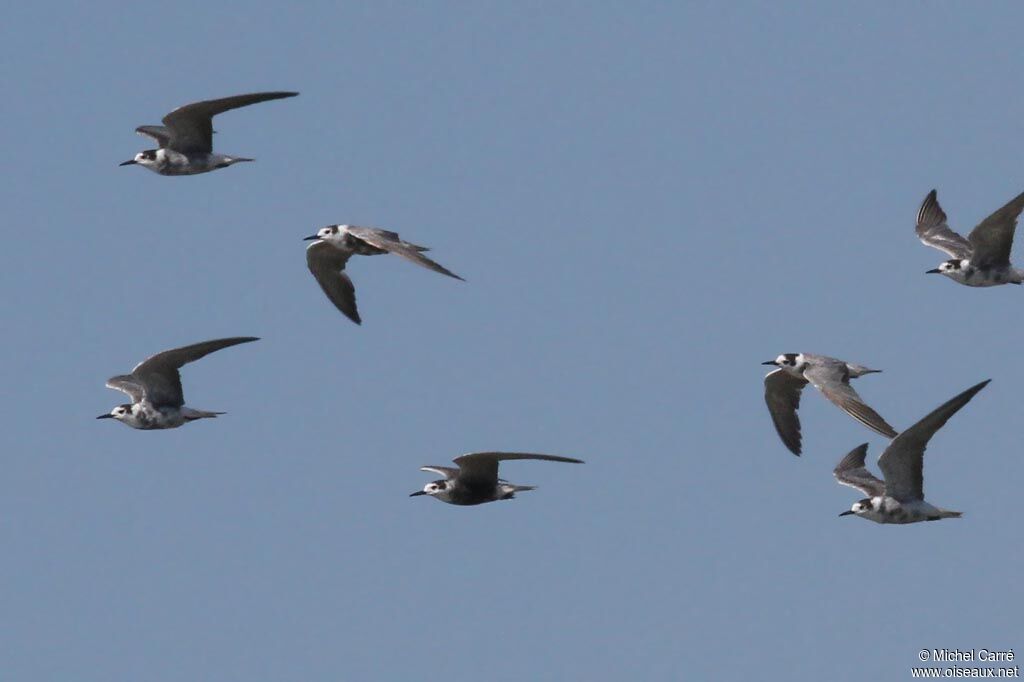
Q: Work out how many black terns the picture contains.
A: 7